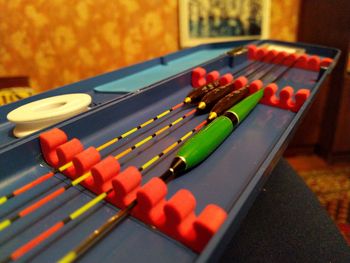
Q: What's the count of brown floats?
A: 3